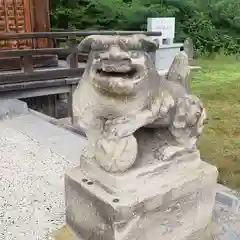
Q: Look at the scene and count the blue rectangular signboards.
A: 0